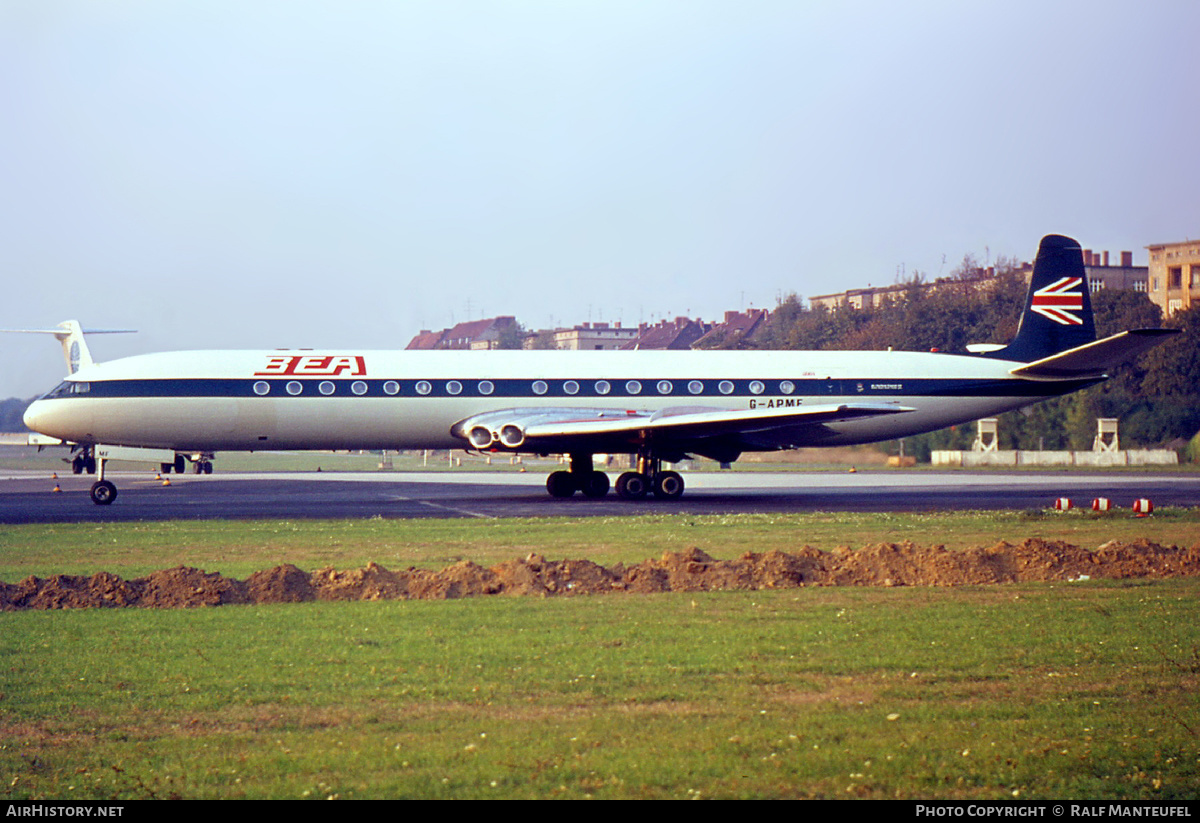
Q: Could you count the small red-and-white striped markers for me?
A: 3